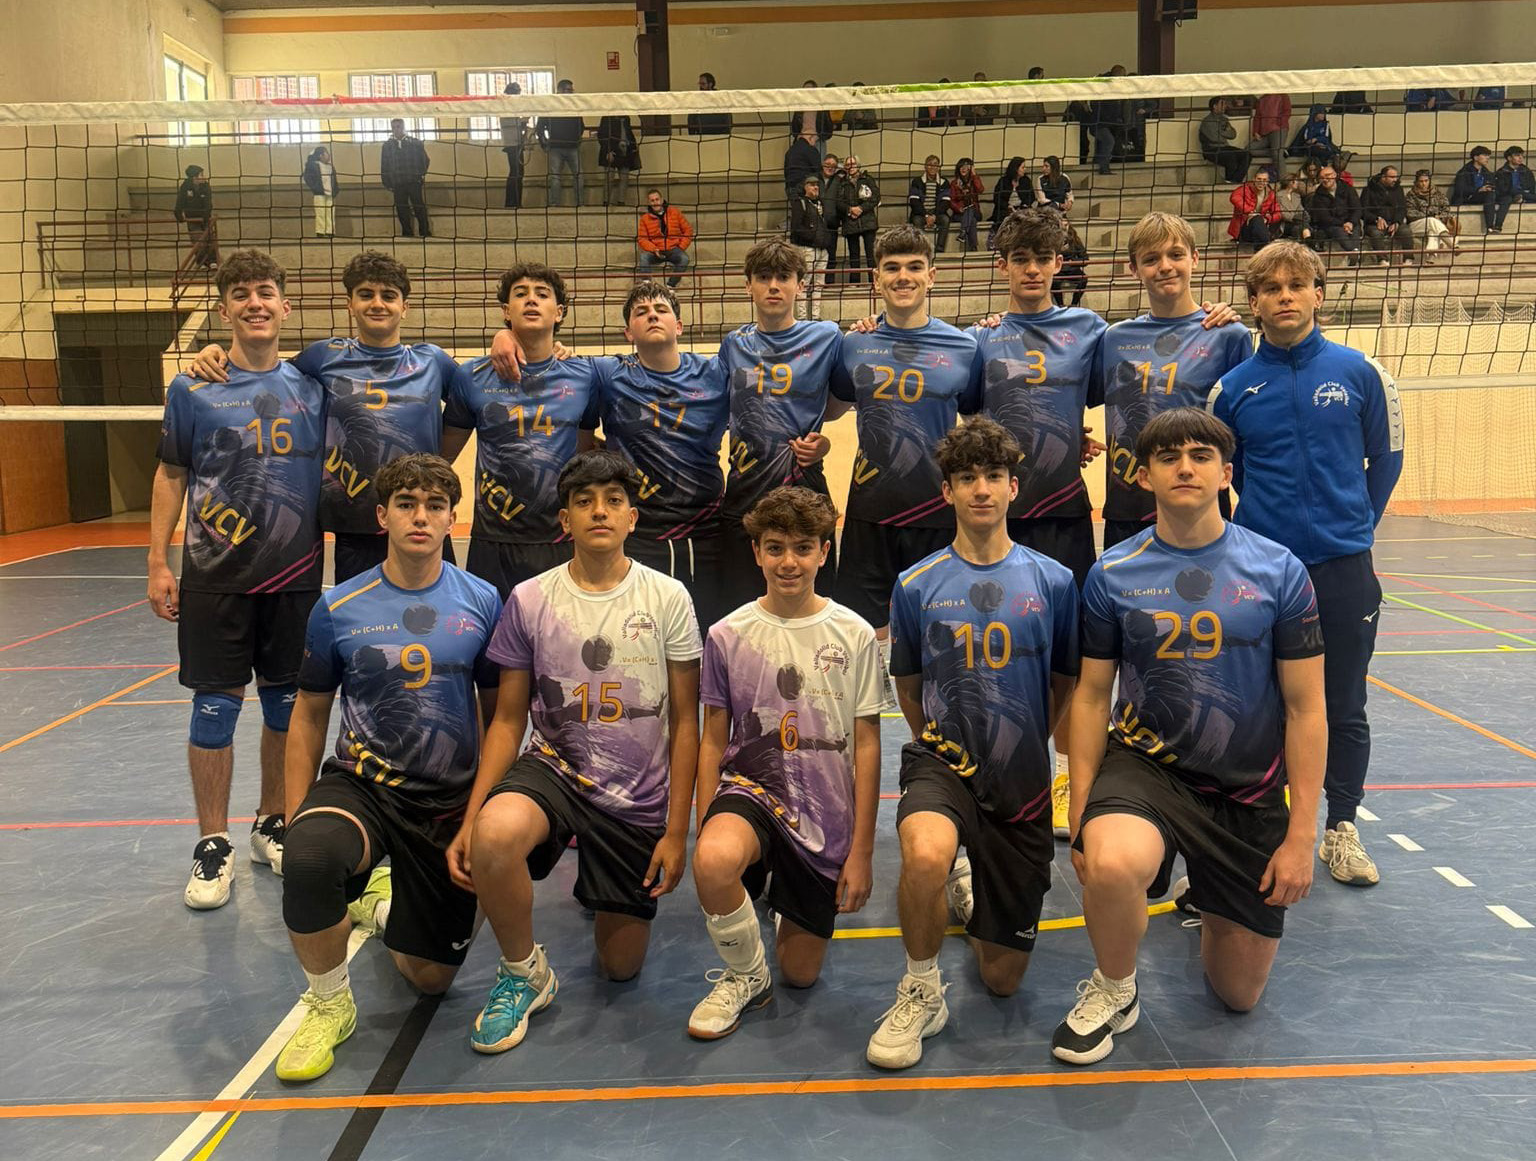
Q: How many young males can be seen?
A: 14